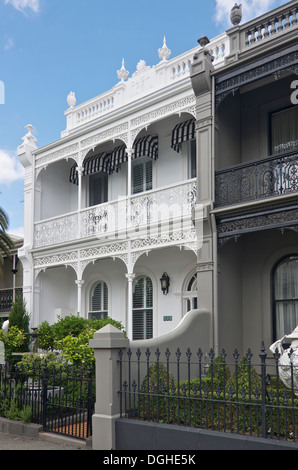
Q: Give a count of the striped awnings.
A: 3